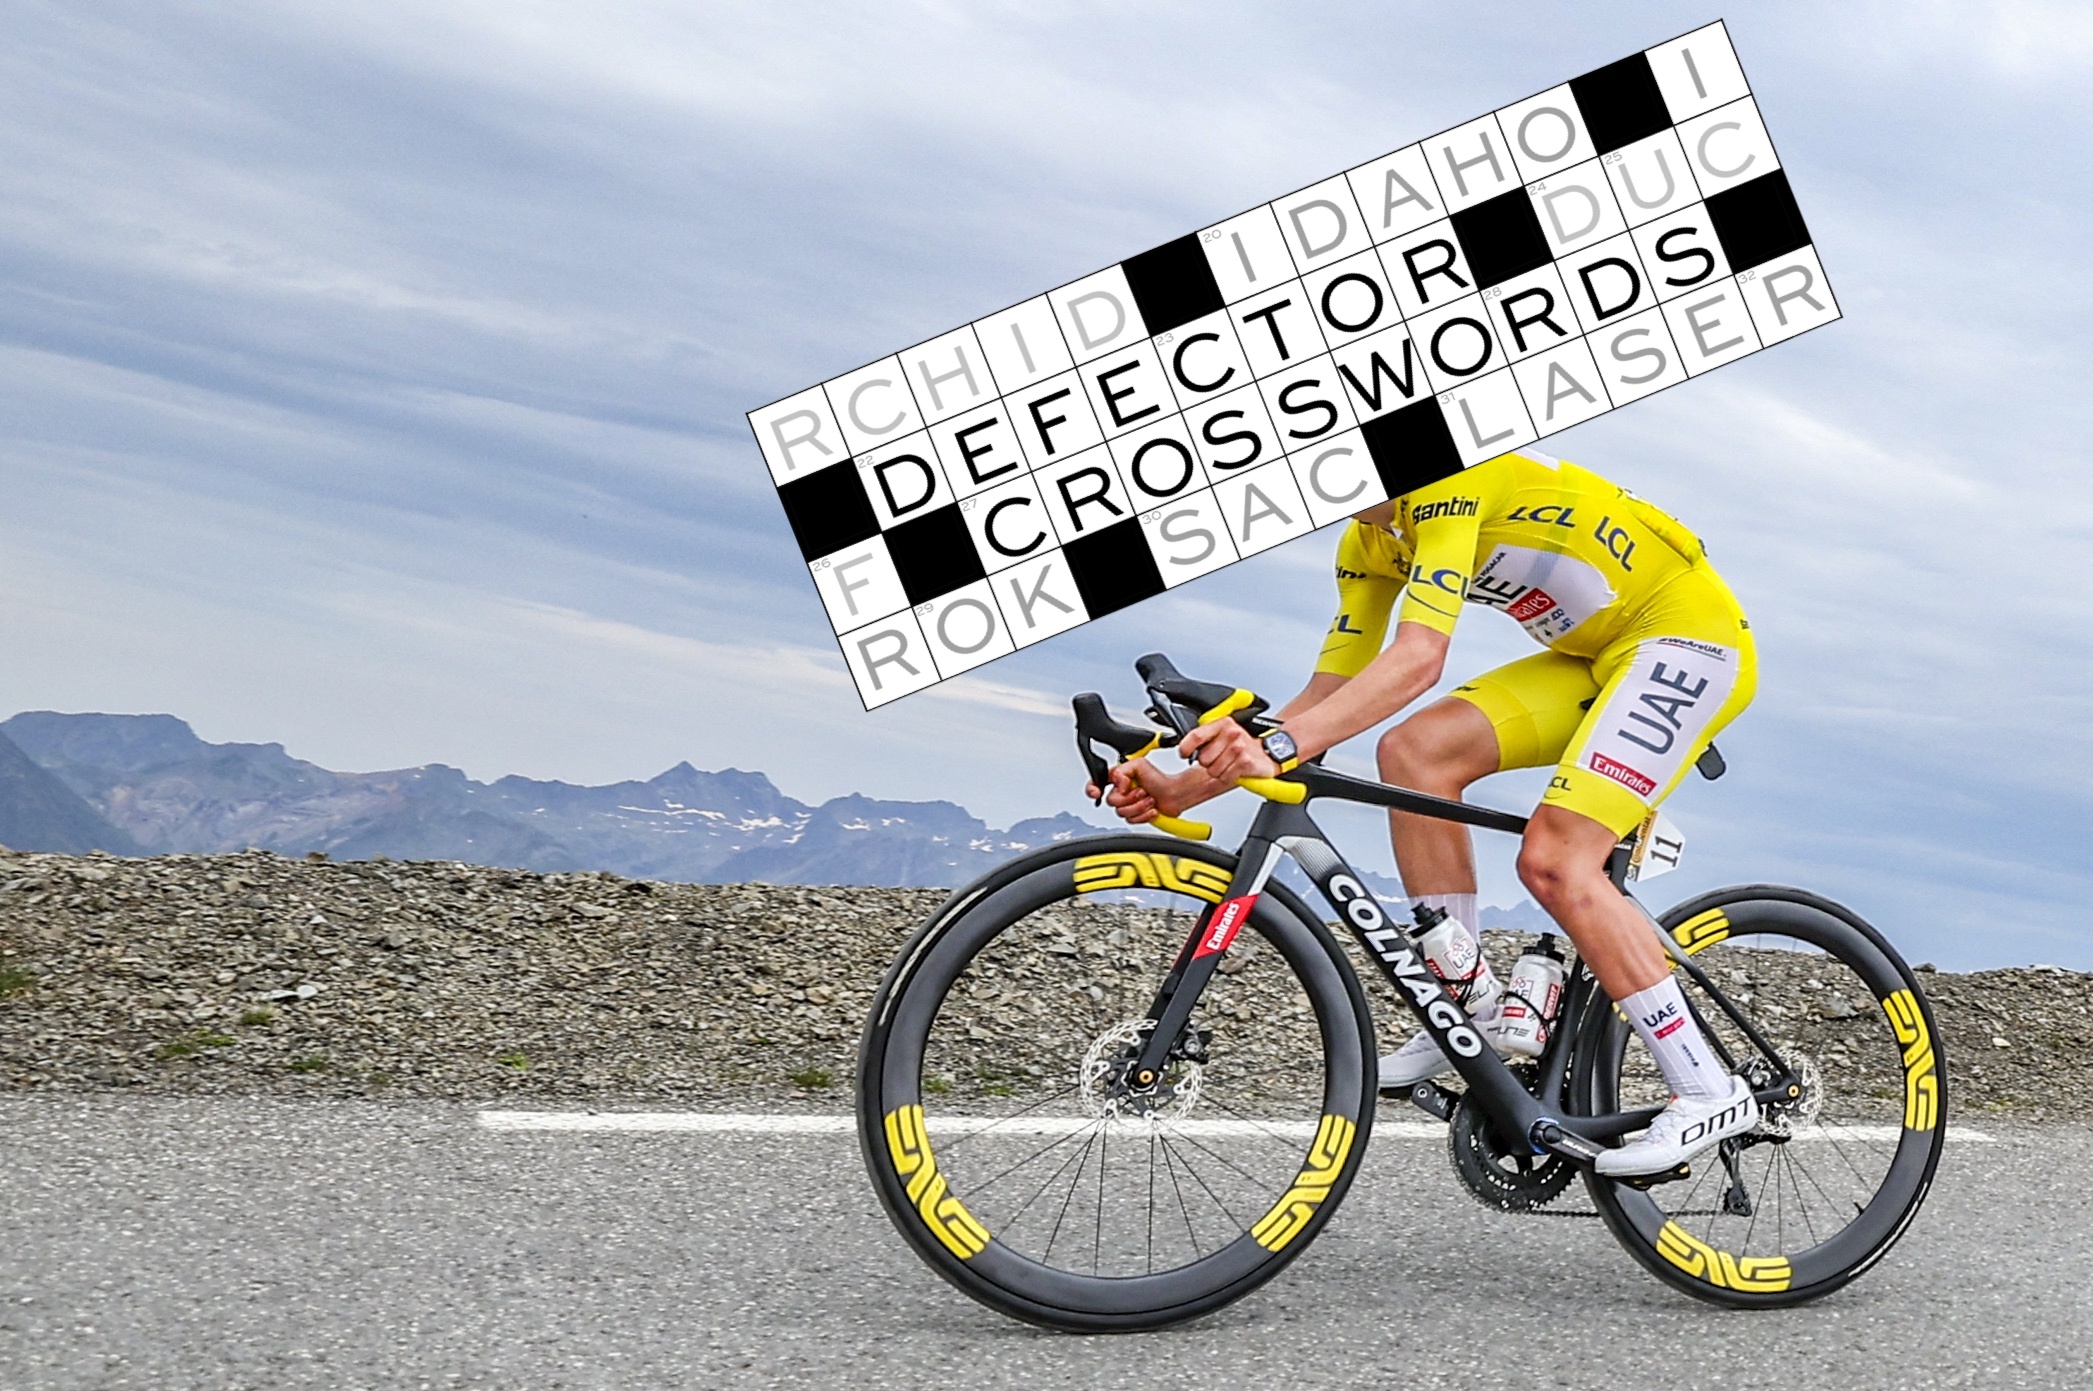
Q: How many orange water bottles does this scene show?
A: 0